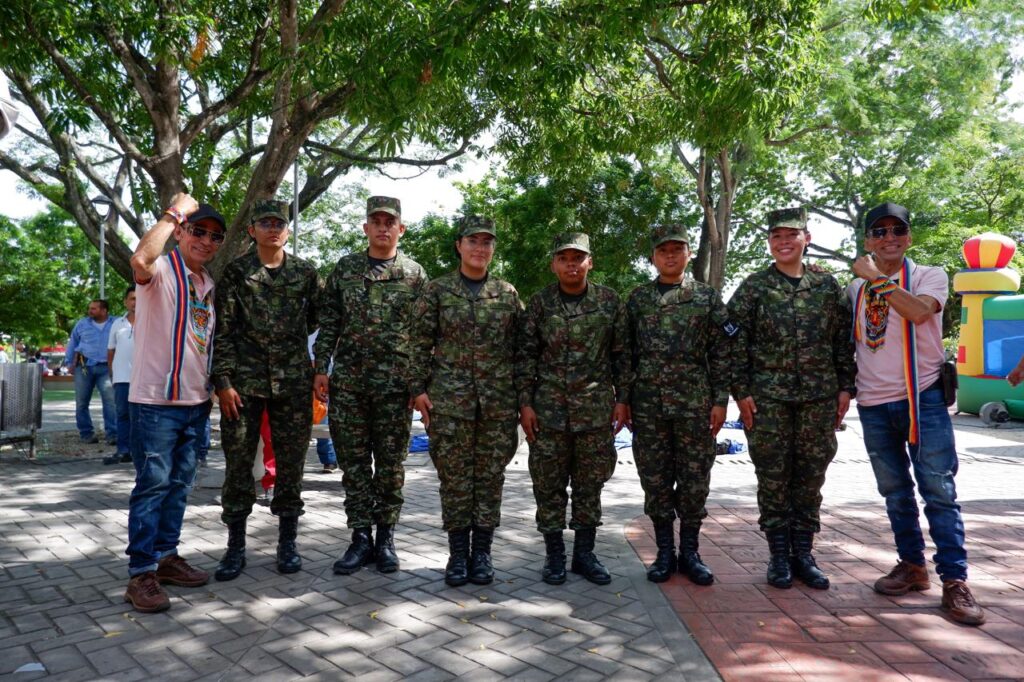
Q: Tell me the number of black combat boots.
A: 12